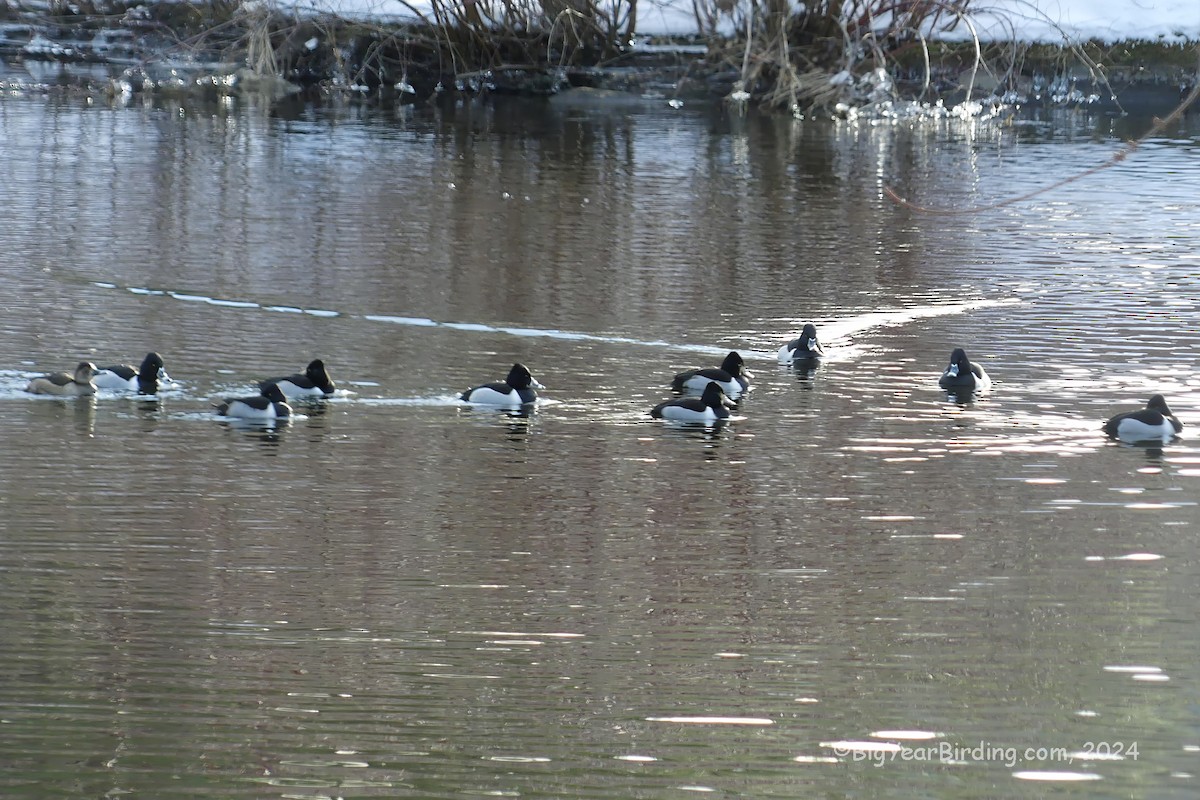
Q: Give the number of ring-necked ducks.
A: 10